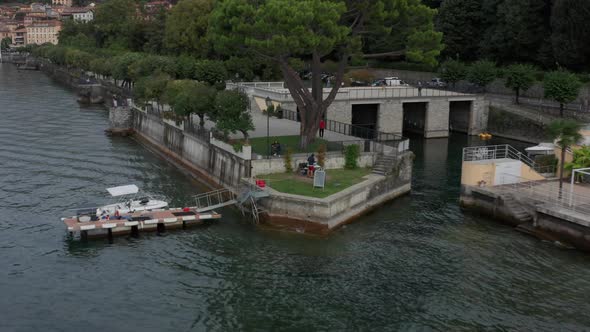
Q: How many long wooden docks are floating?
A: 1